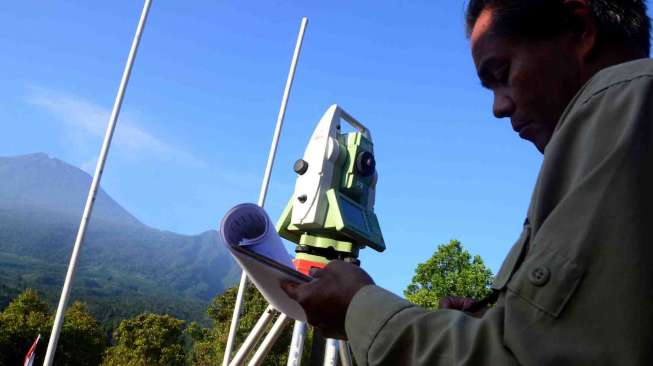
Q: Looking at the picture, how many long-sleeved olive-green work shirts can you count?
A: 1